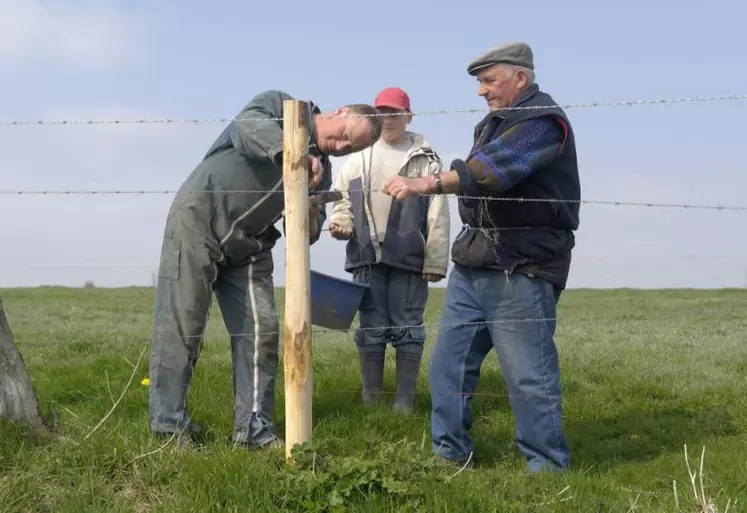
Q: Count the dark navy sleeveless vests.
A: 1